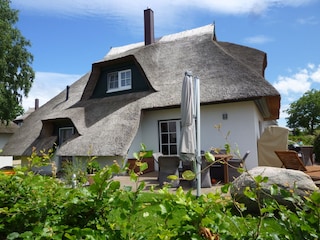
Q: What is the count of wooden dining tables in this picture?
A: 1